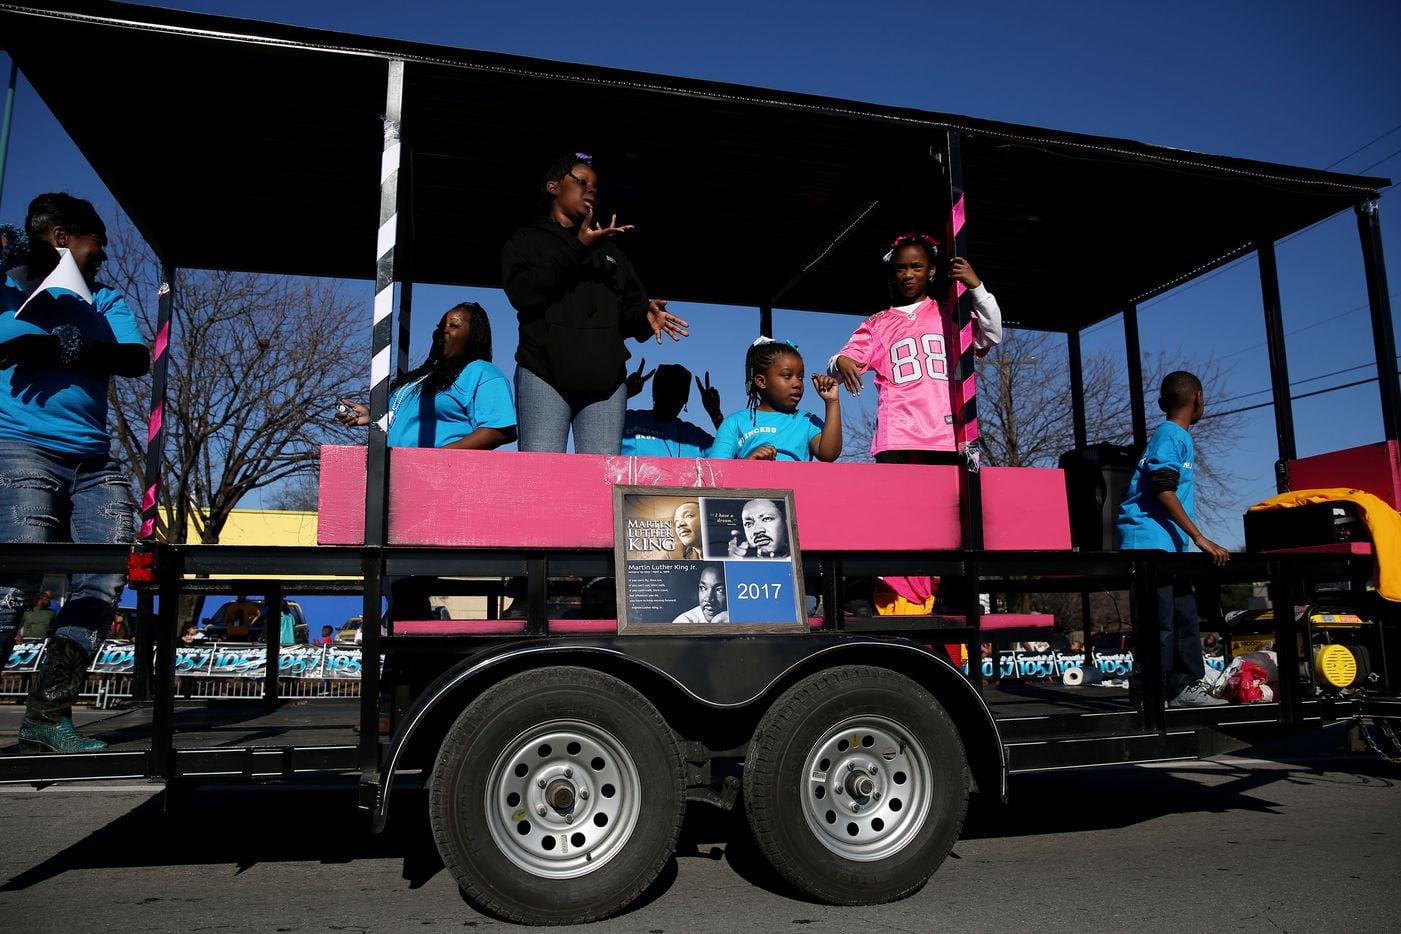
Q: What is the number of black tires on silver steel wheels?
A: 2